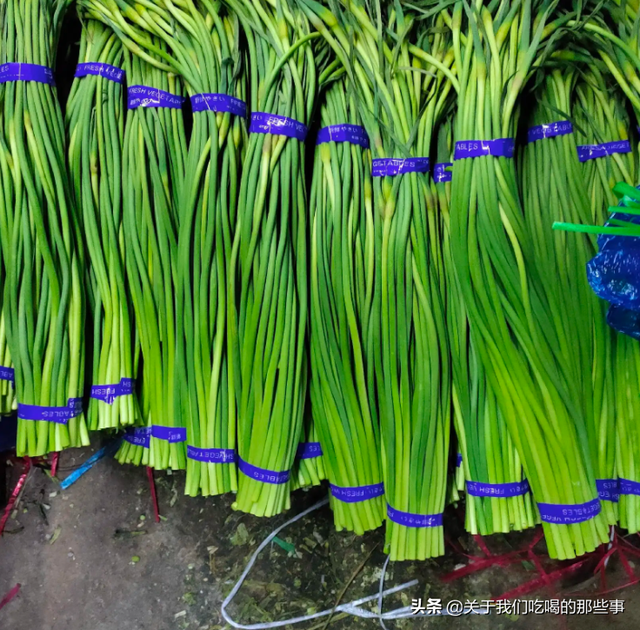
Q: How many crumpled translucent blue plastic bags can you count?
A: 1